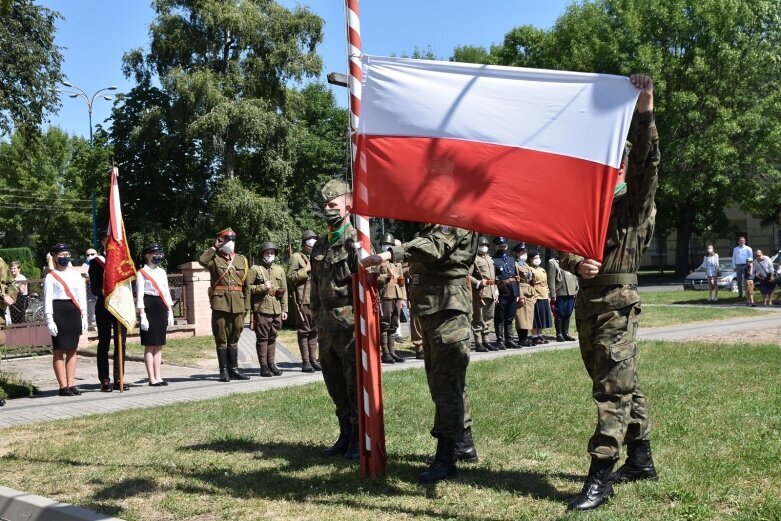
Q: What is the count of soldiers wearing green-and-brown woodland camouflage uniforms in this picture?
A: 3